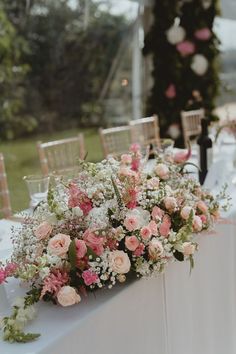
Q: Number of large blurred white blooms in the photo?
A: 2